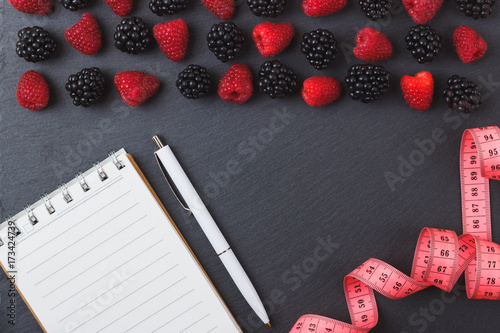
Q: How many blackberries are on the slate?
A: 15